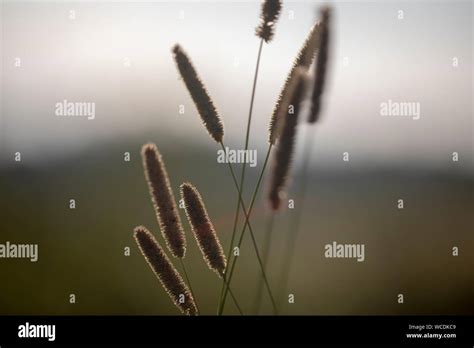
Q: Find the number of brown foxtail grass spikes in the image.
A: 8